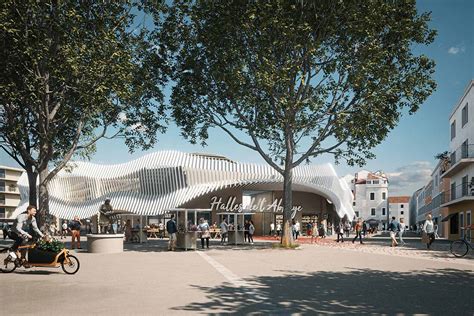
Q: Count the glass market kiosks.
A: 3